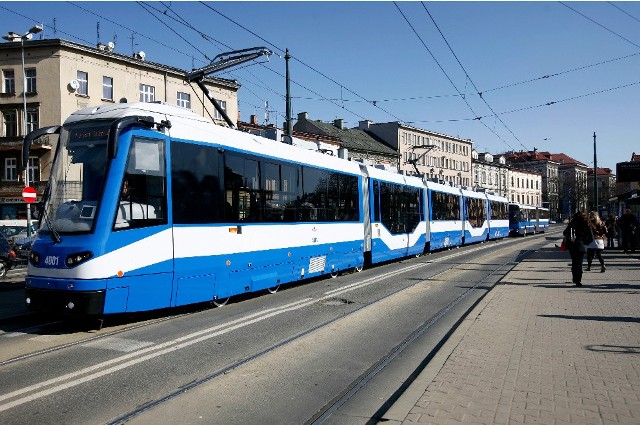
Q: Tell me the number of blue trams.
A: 2